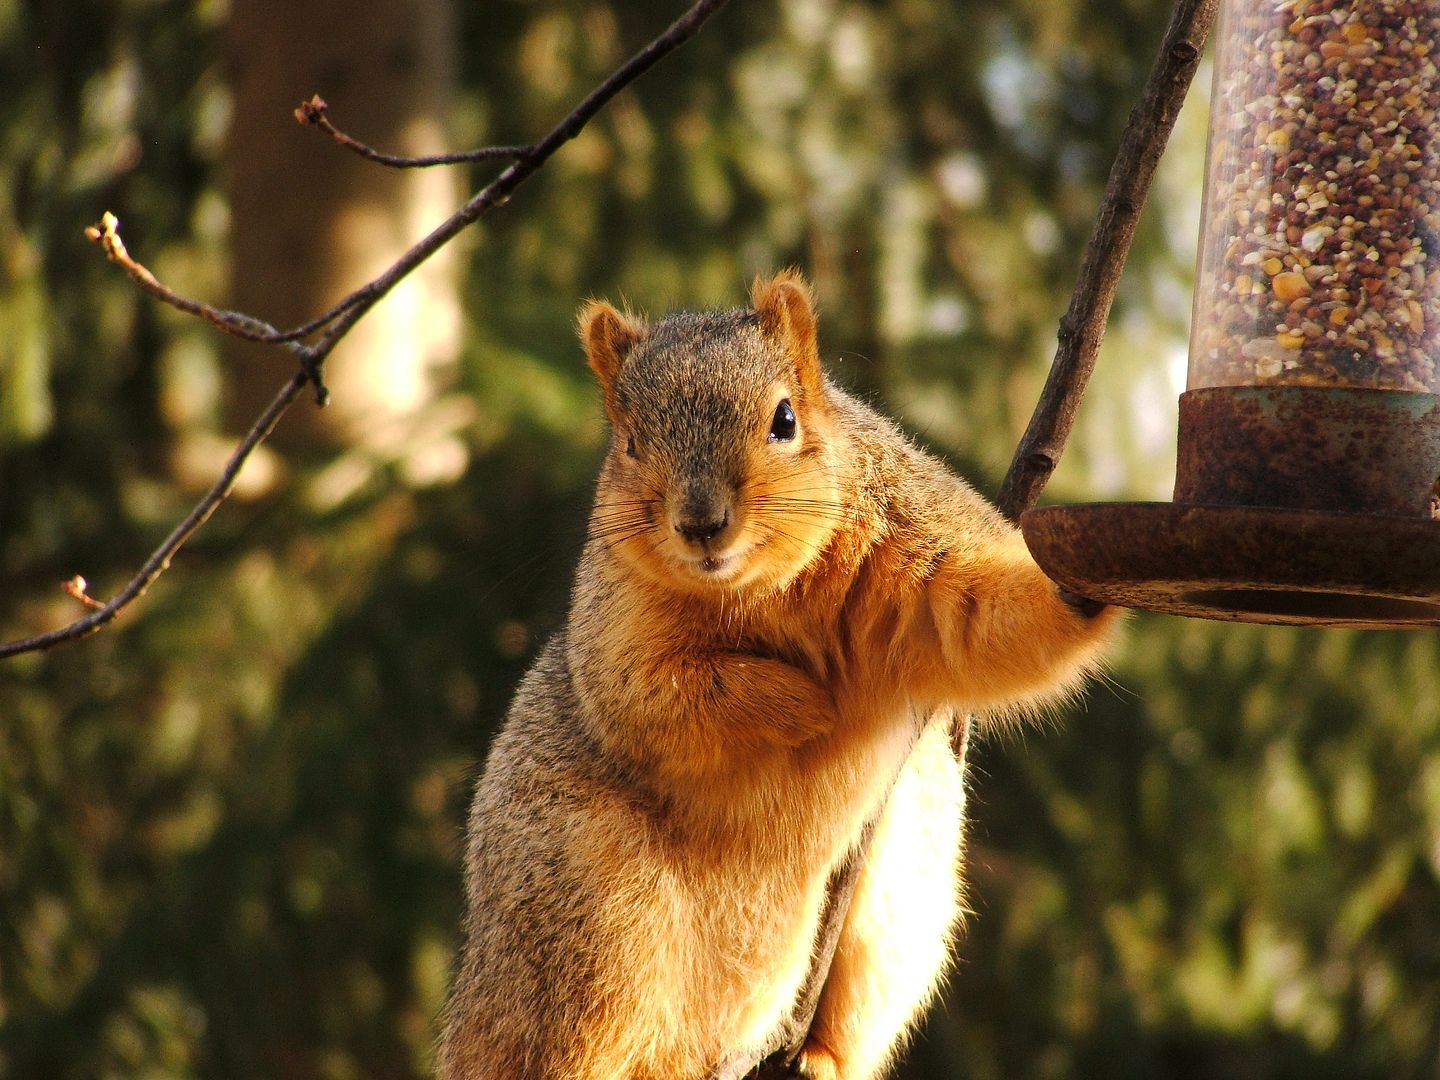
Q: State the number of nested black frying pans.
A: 0